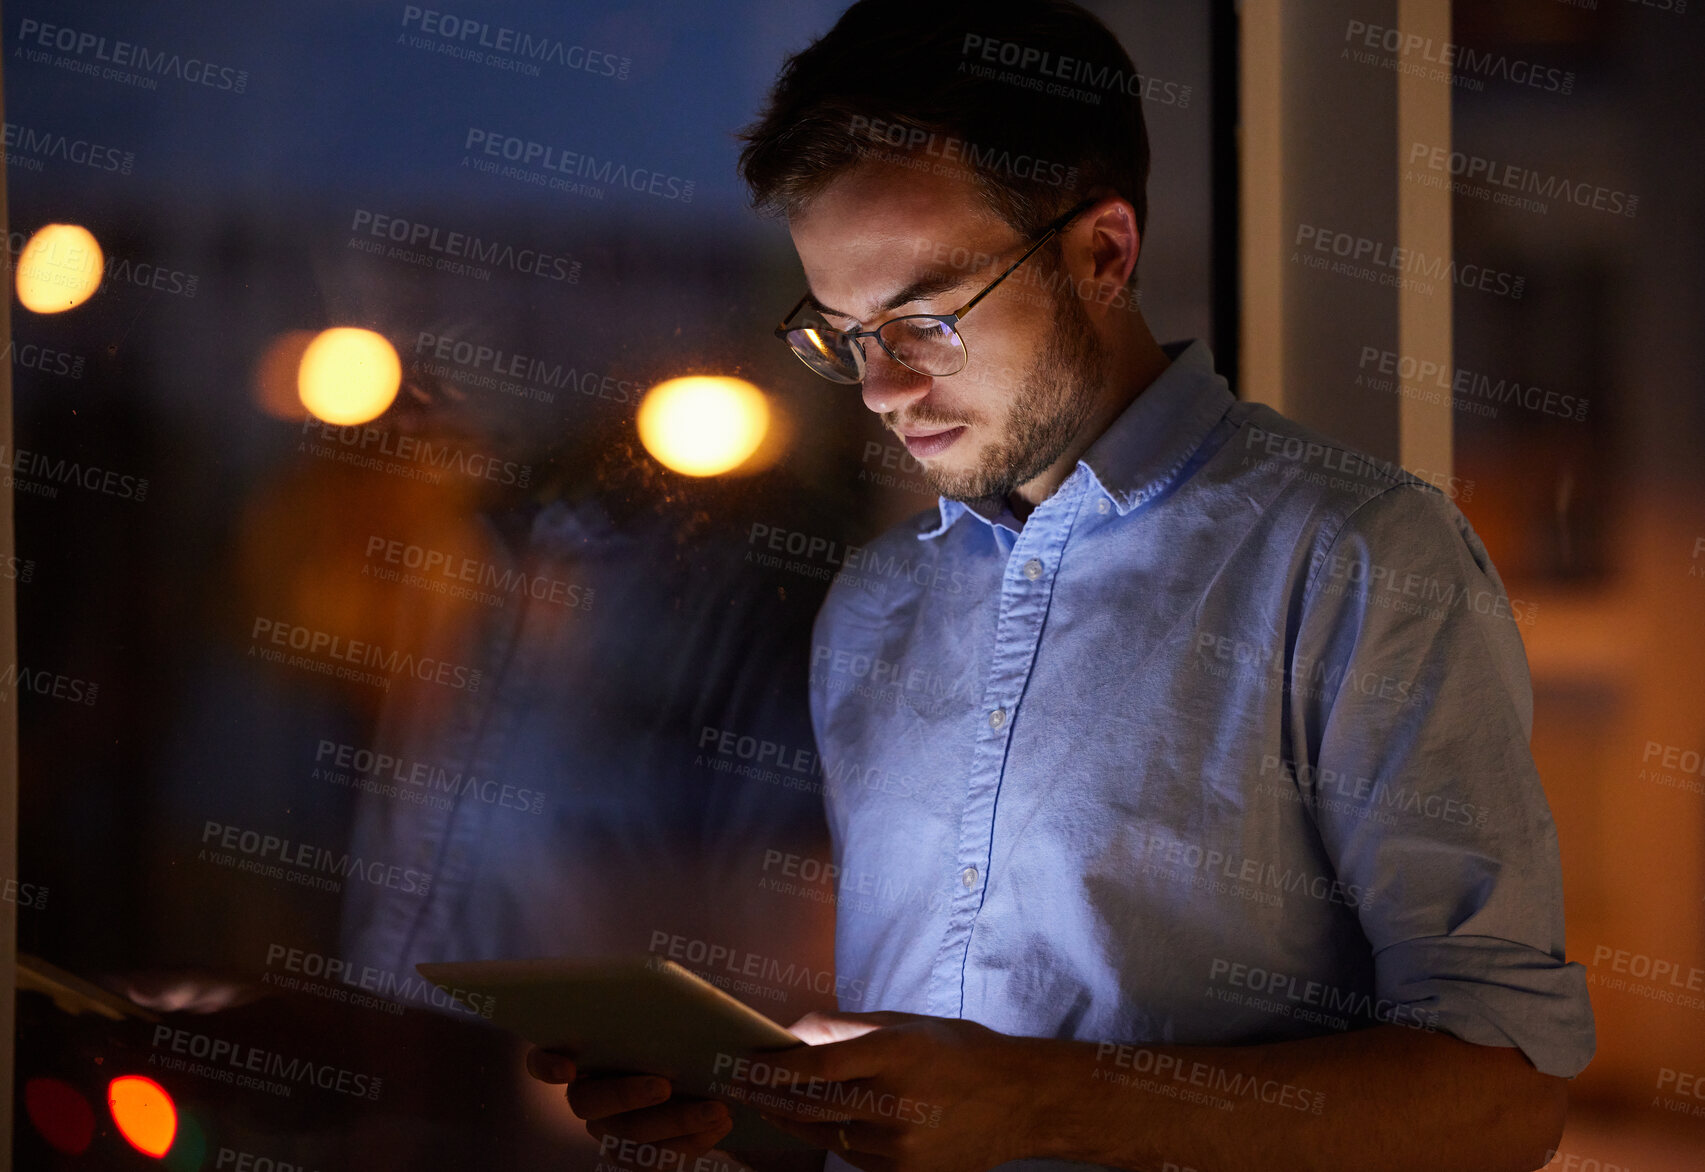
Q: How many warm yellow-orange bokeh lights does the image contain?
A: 3